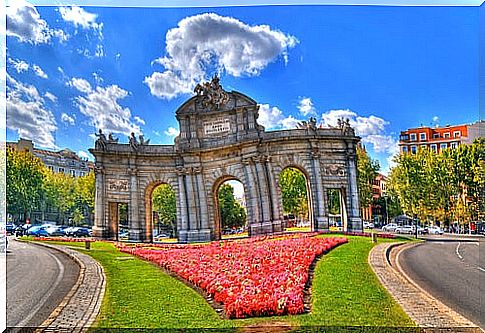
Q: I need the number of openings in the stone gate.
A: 5